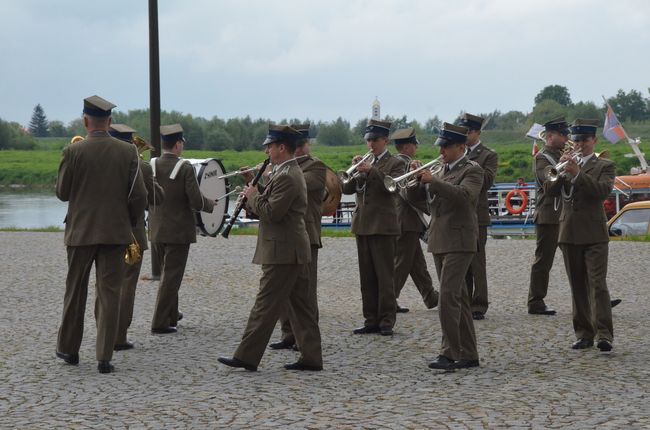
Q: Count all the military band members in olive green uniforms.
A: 11